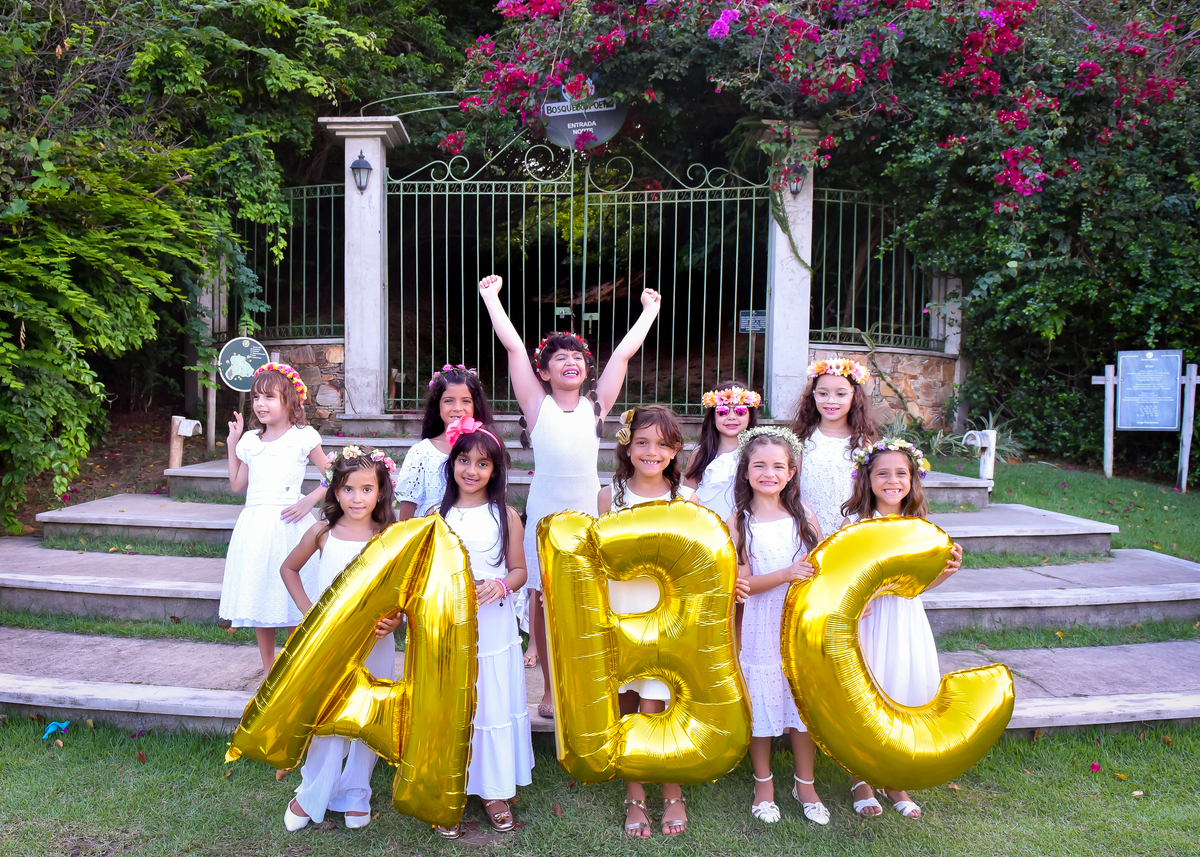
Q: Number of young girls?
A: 10